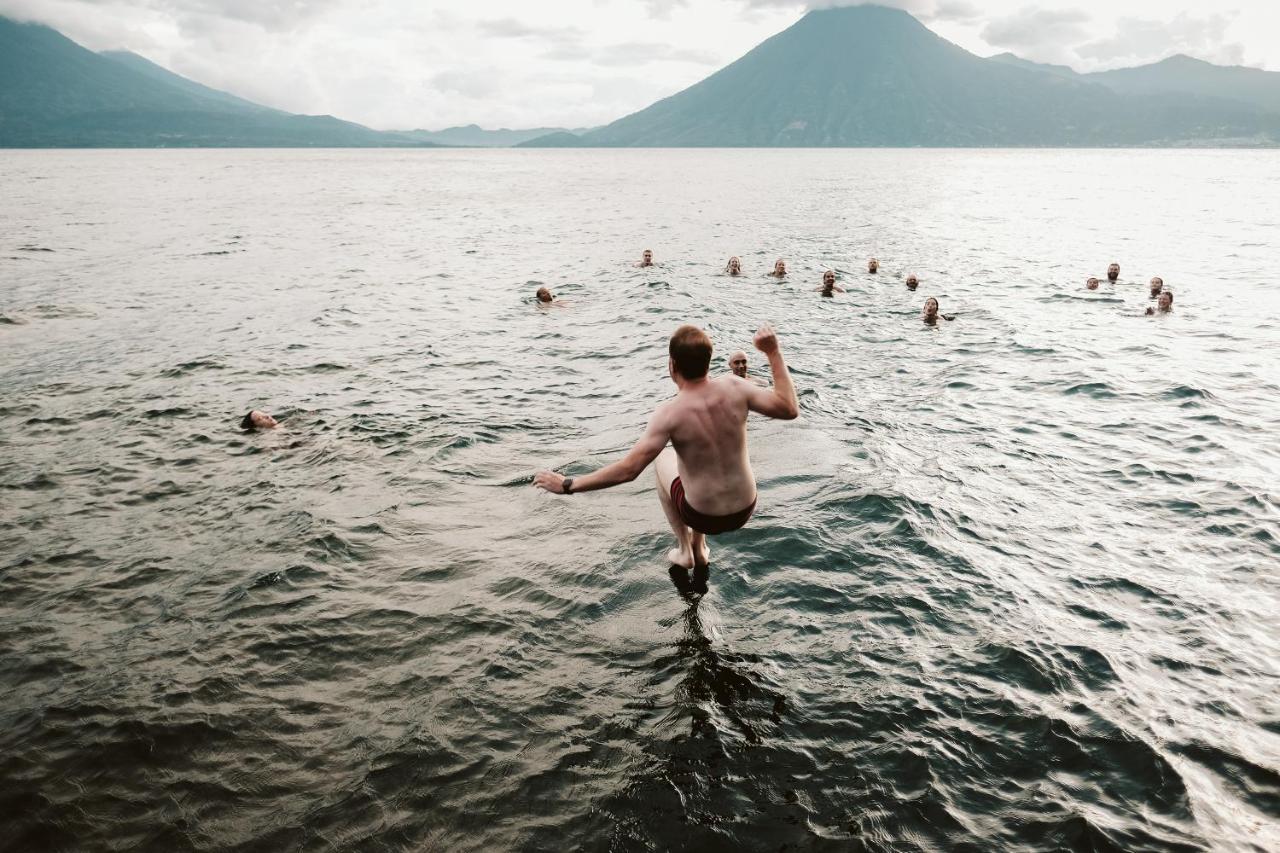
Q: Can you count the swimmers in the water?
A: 14